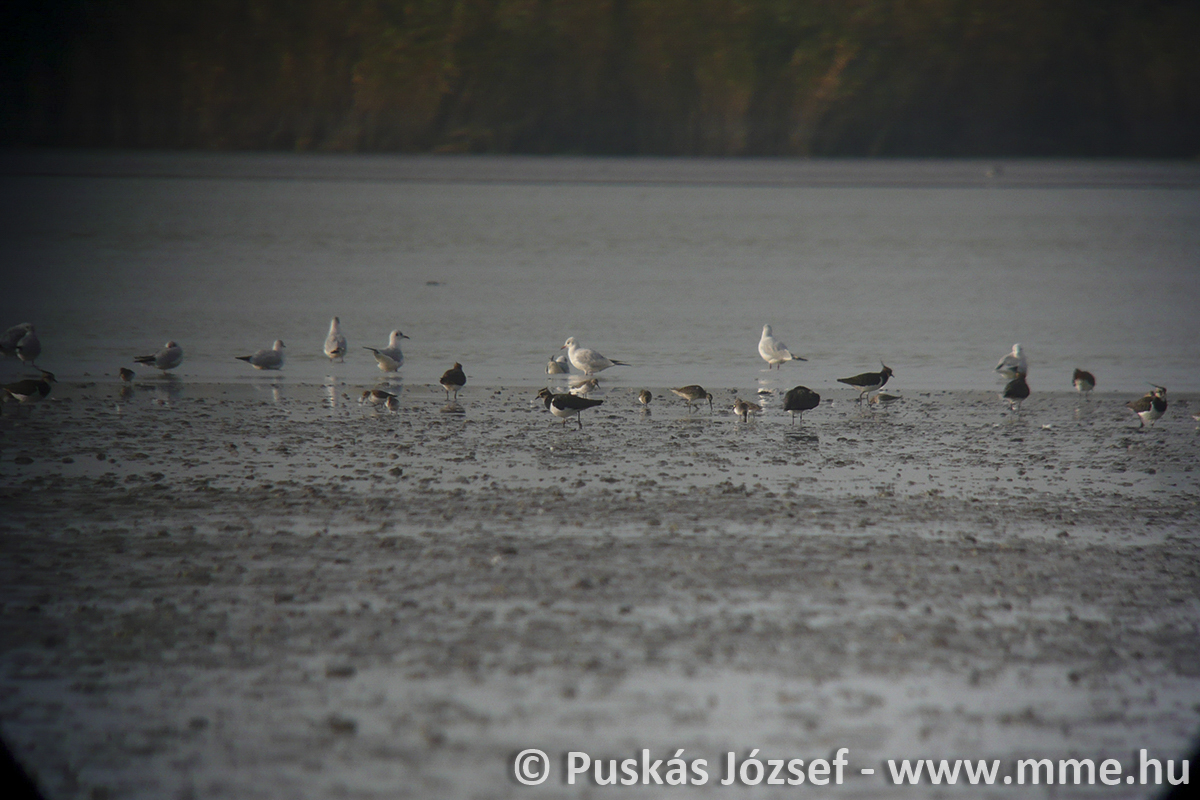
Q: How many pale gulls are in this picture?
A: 10